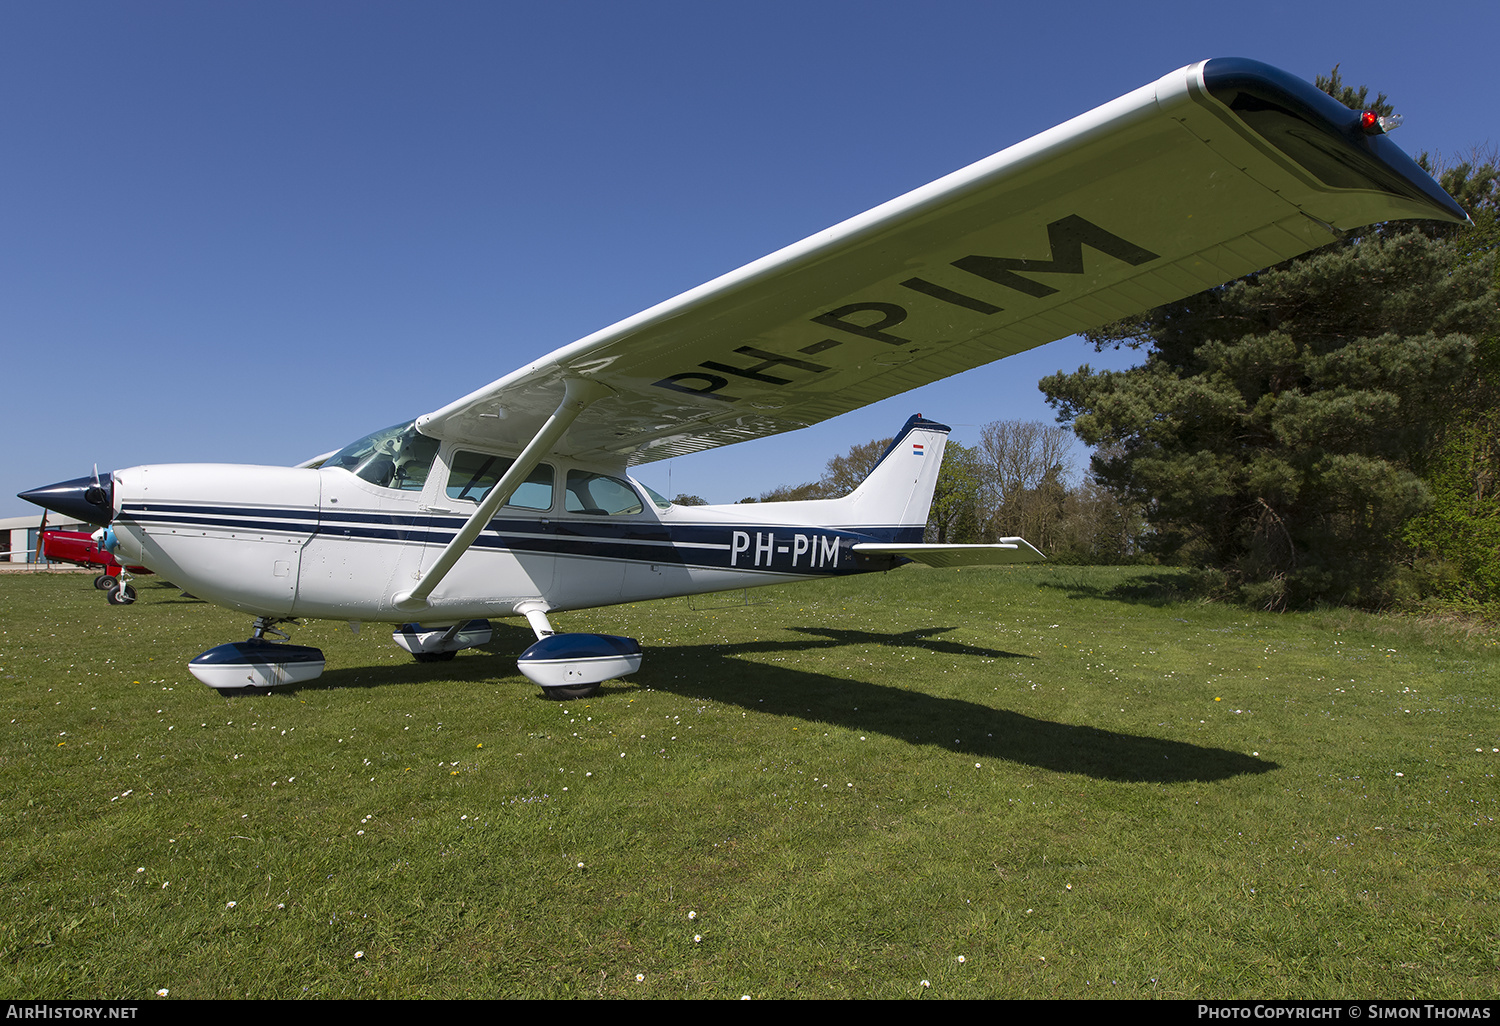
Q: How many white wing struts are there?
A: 1